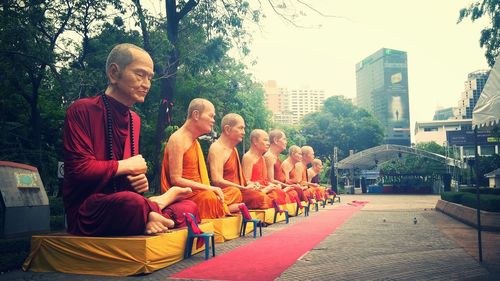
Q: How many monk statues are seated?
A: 8